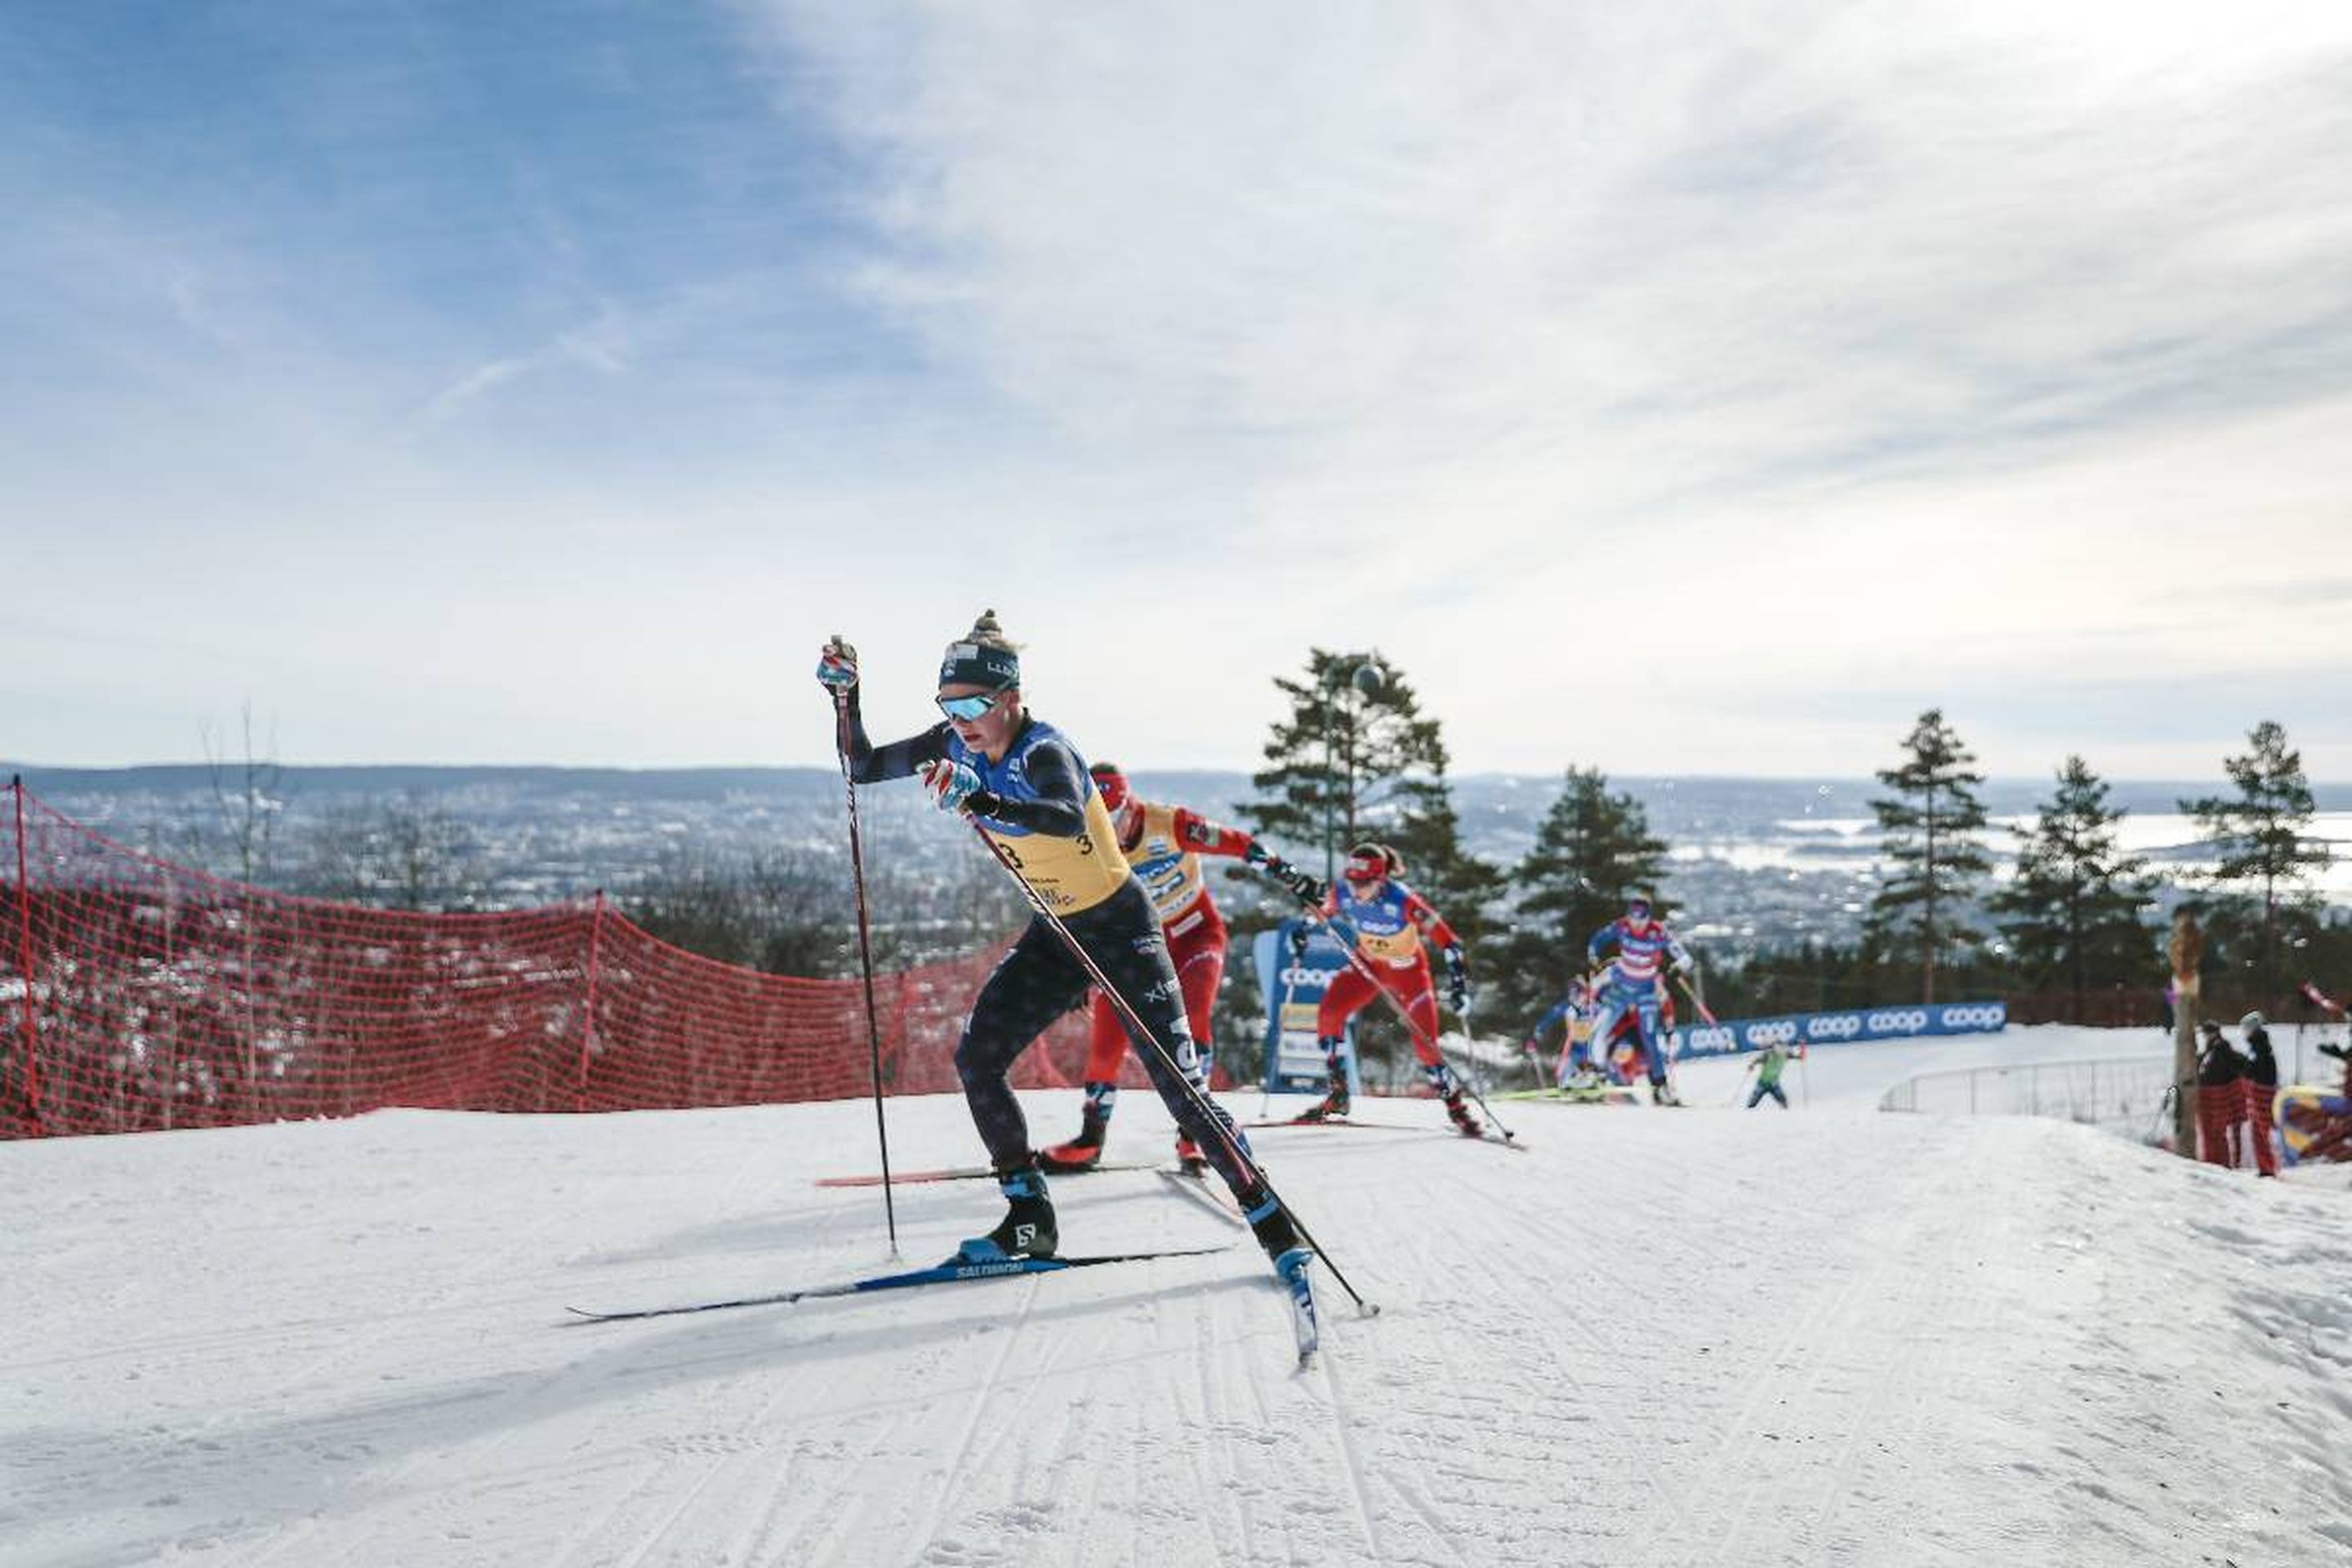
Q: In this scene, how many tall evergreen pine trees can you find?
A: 5